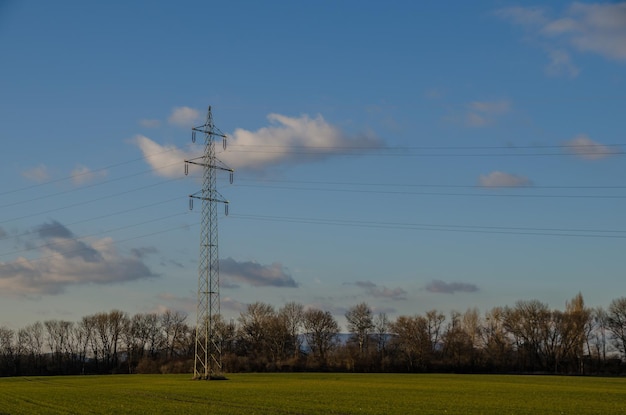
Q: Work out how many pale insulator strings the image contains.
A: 6